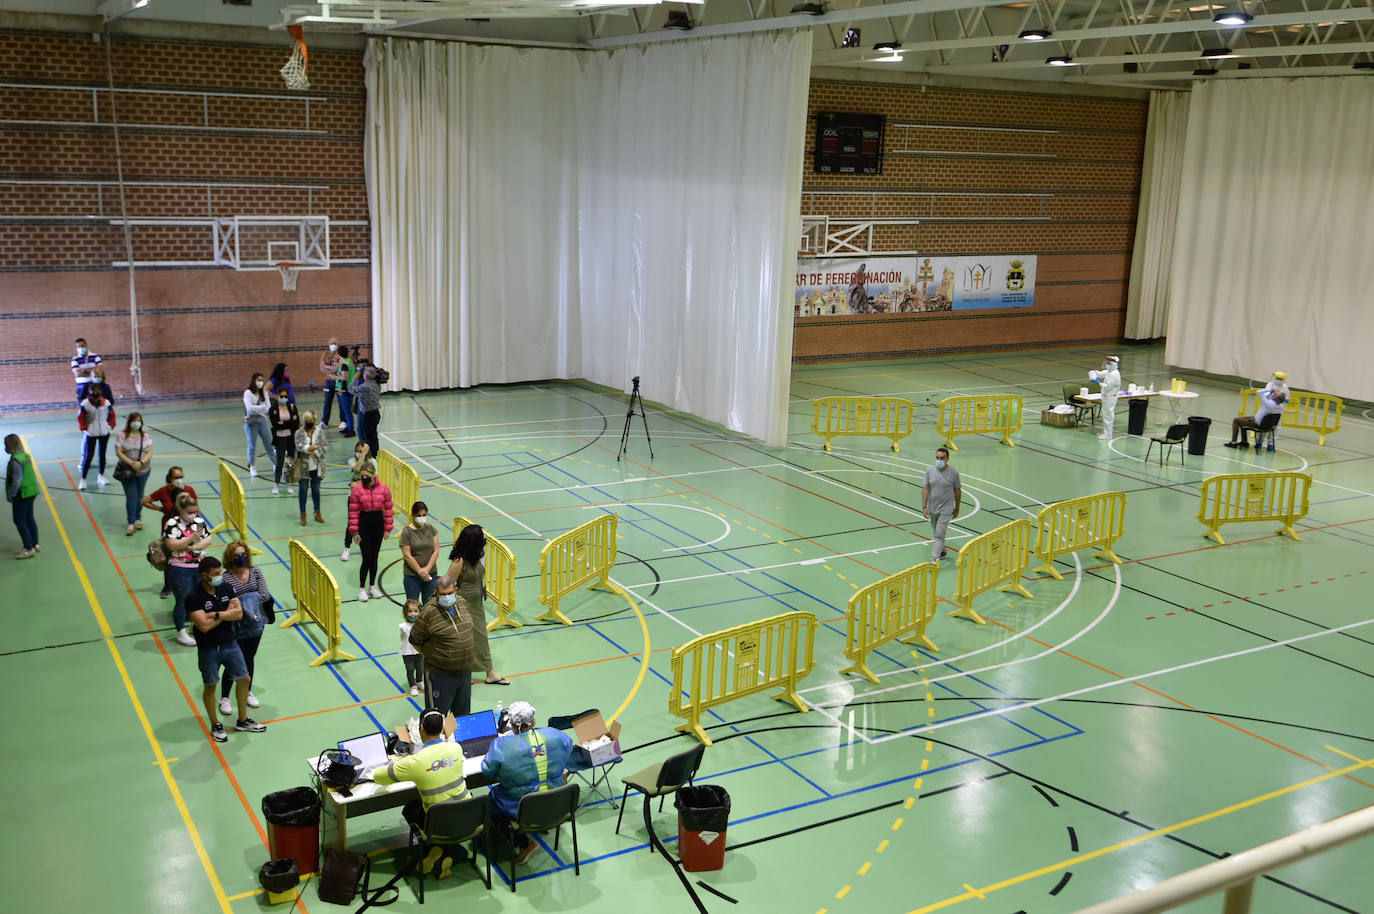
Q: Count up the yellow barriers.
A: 13